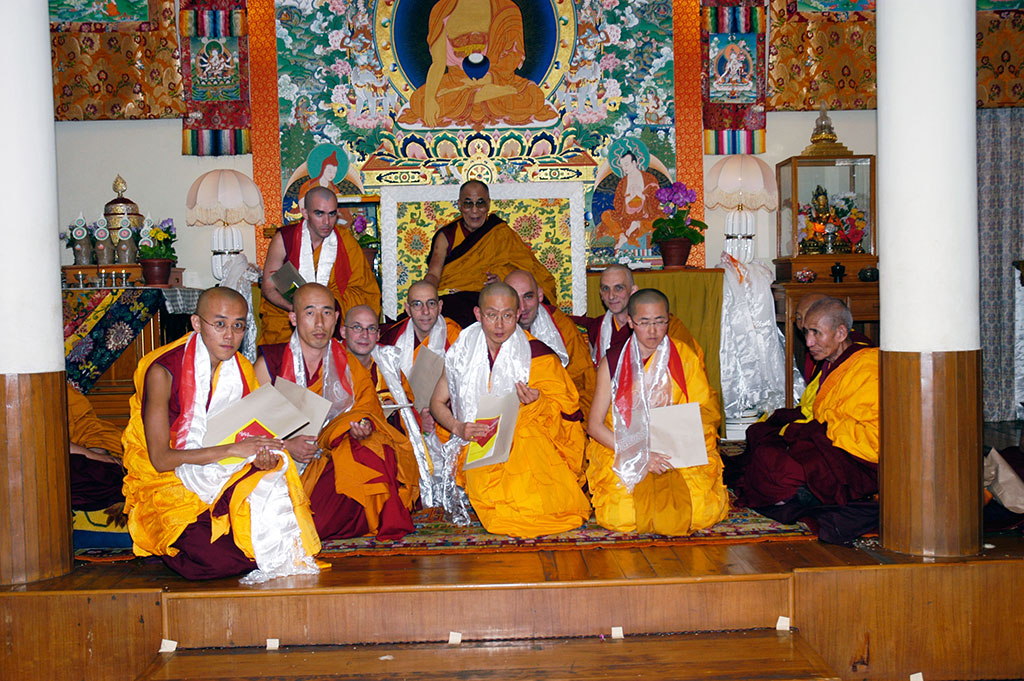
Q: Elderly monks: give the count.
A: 2